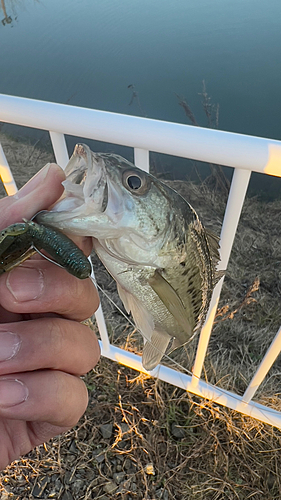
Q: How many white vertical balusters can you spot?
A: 5